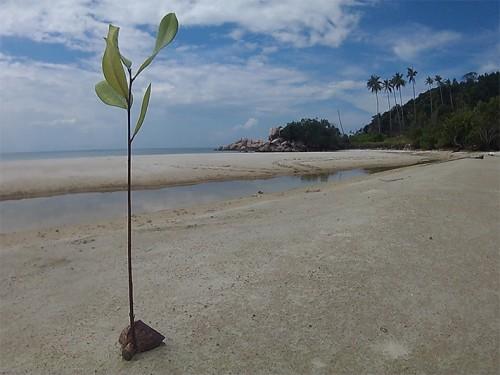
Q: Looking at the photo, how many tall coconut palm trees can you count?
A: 8